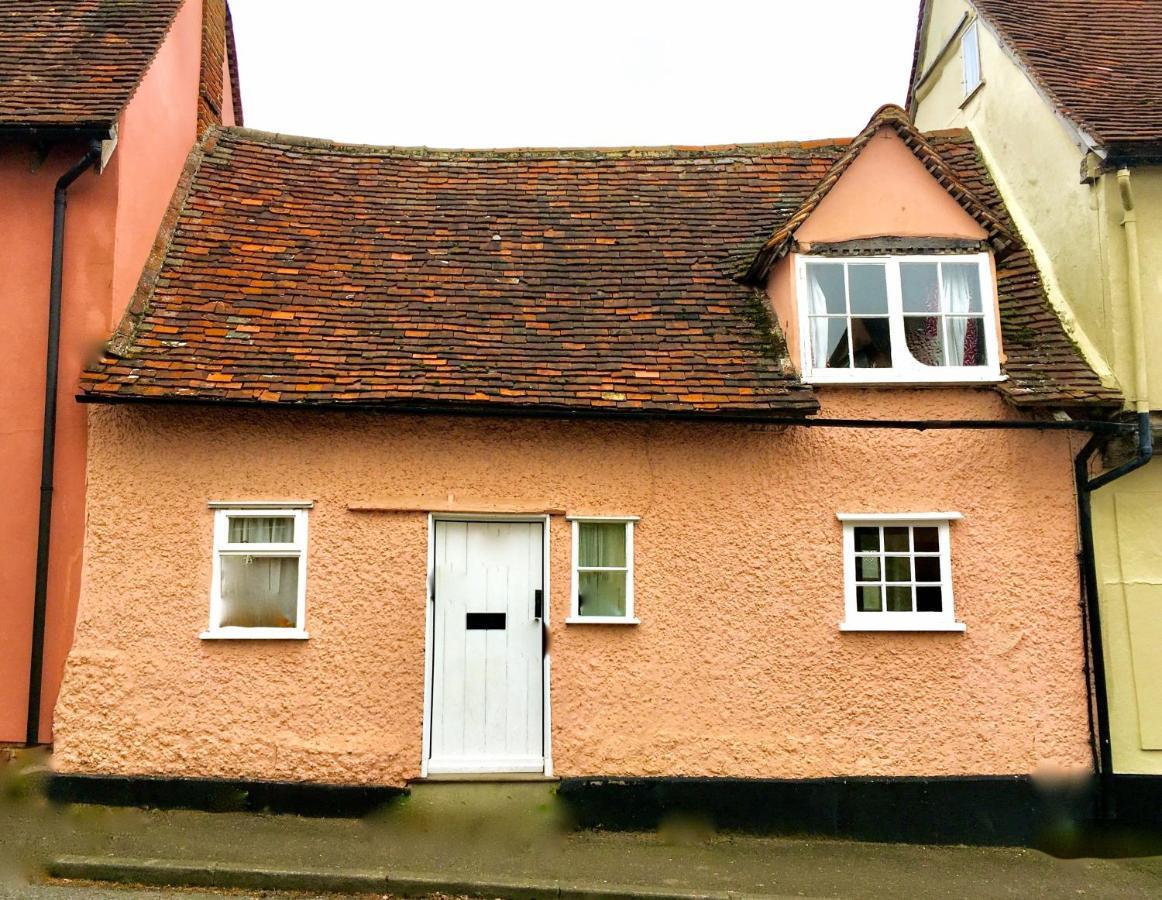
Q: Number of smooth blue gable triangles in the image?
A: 0